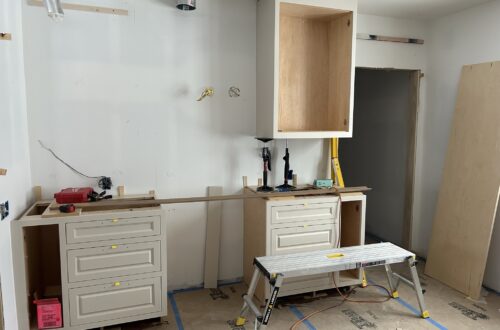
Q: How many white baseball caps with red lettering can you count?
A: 0